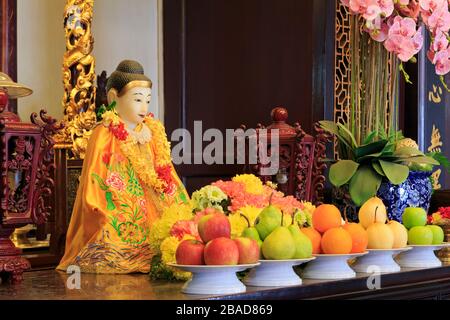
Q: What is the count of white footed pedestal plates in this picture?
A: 5